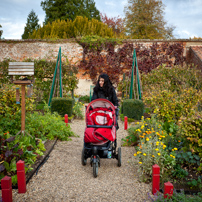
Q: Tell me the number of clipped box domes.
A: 2